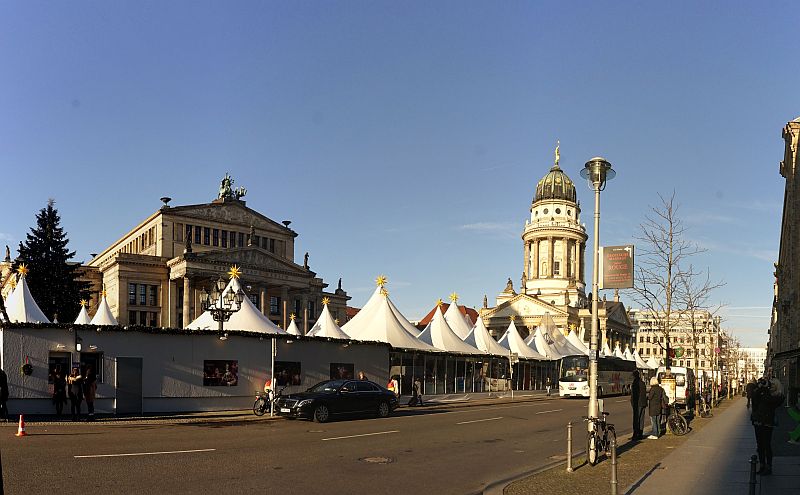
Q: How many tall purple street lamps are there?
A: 0